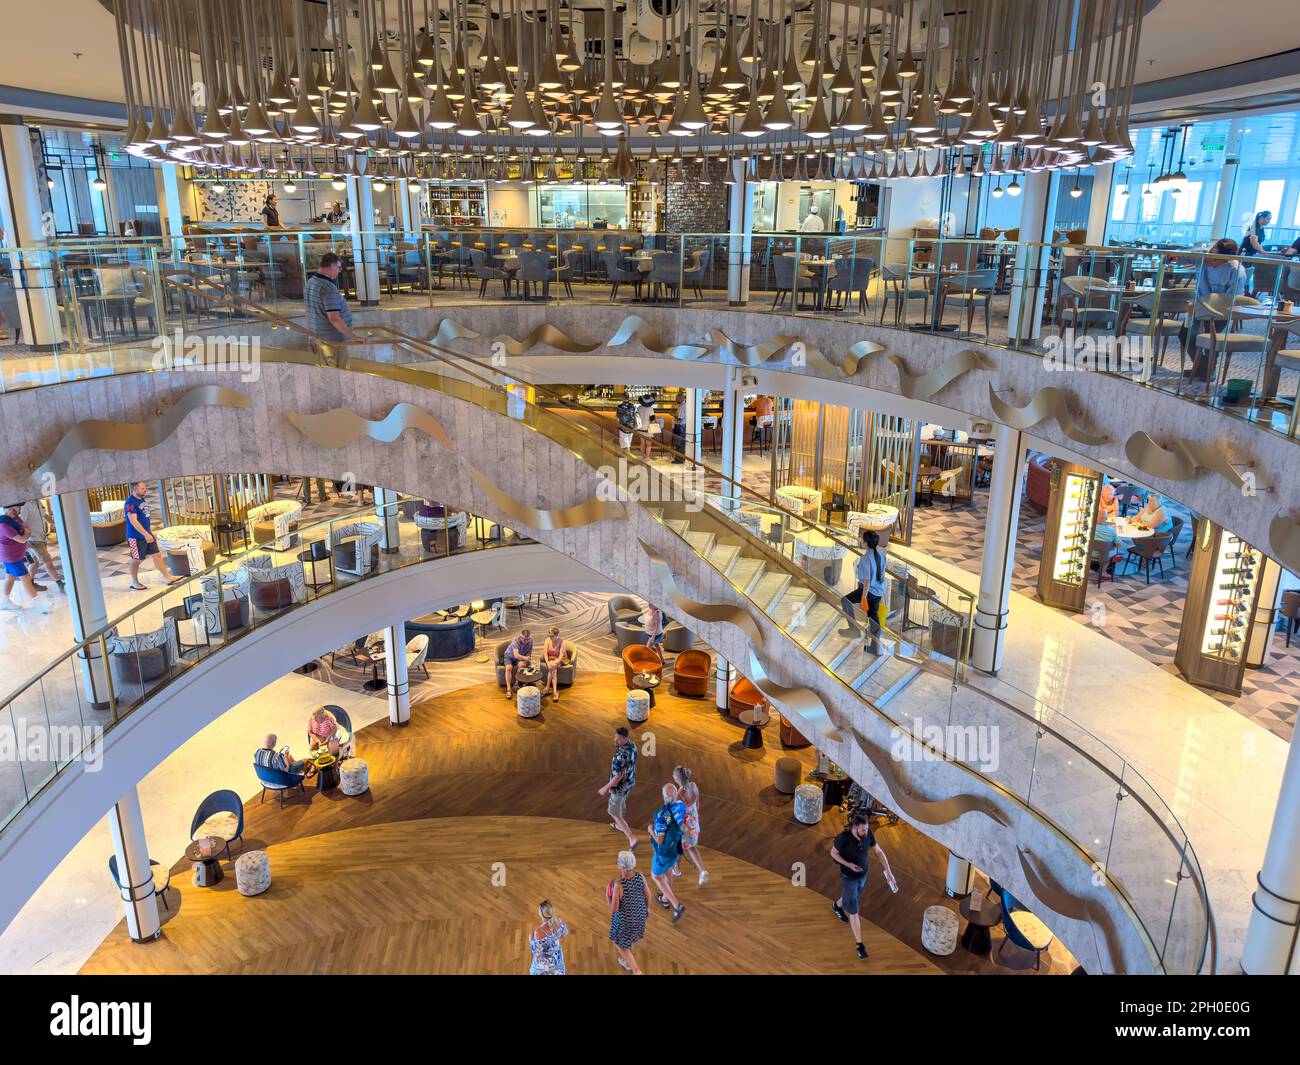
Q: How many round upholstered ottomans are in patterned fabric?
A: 6